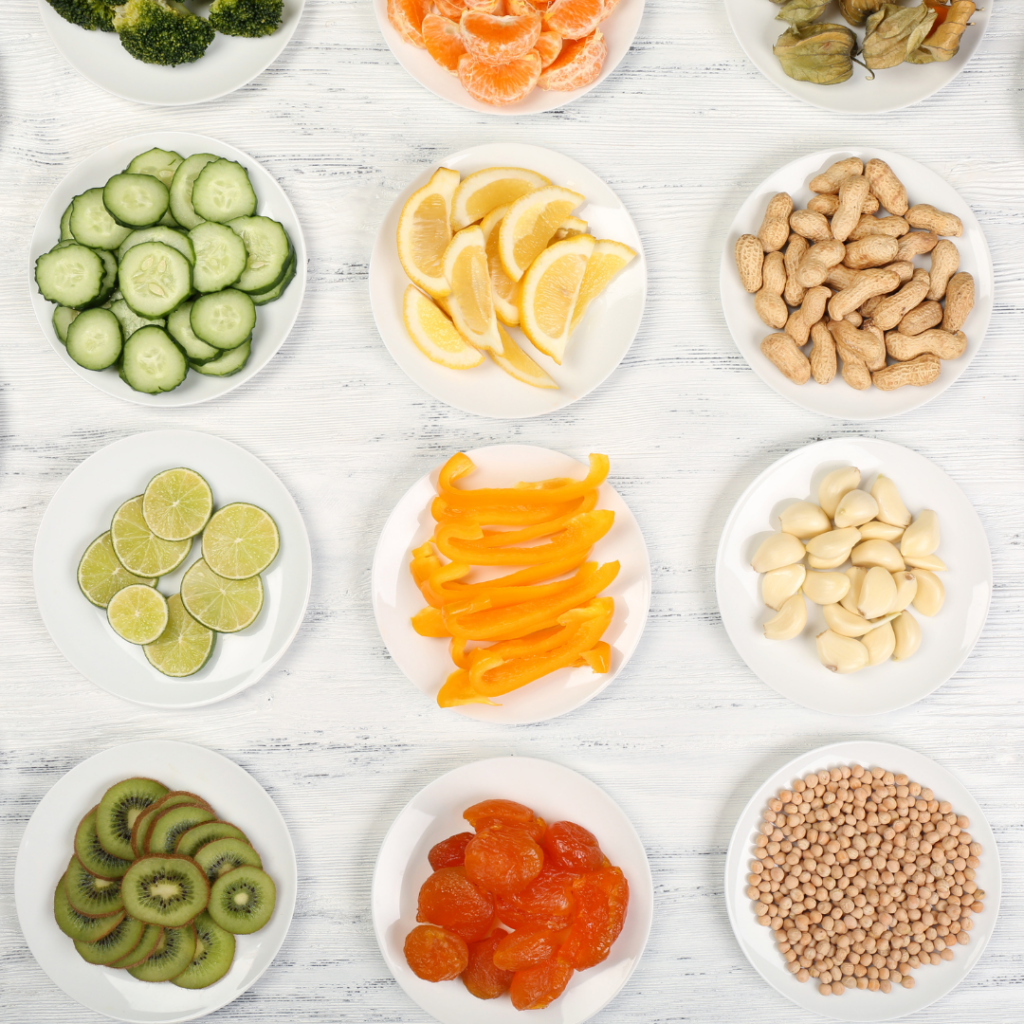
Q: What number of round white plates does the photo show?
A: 12